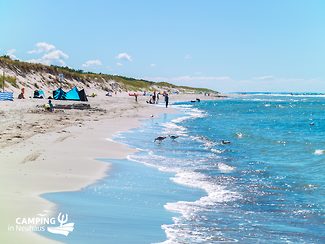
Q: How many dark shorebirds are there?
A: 3